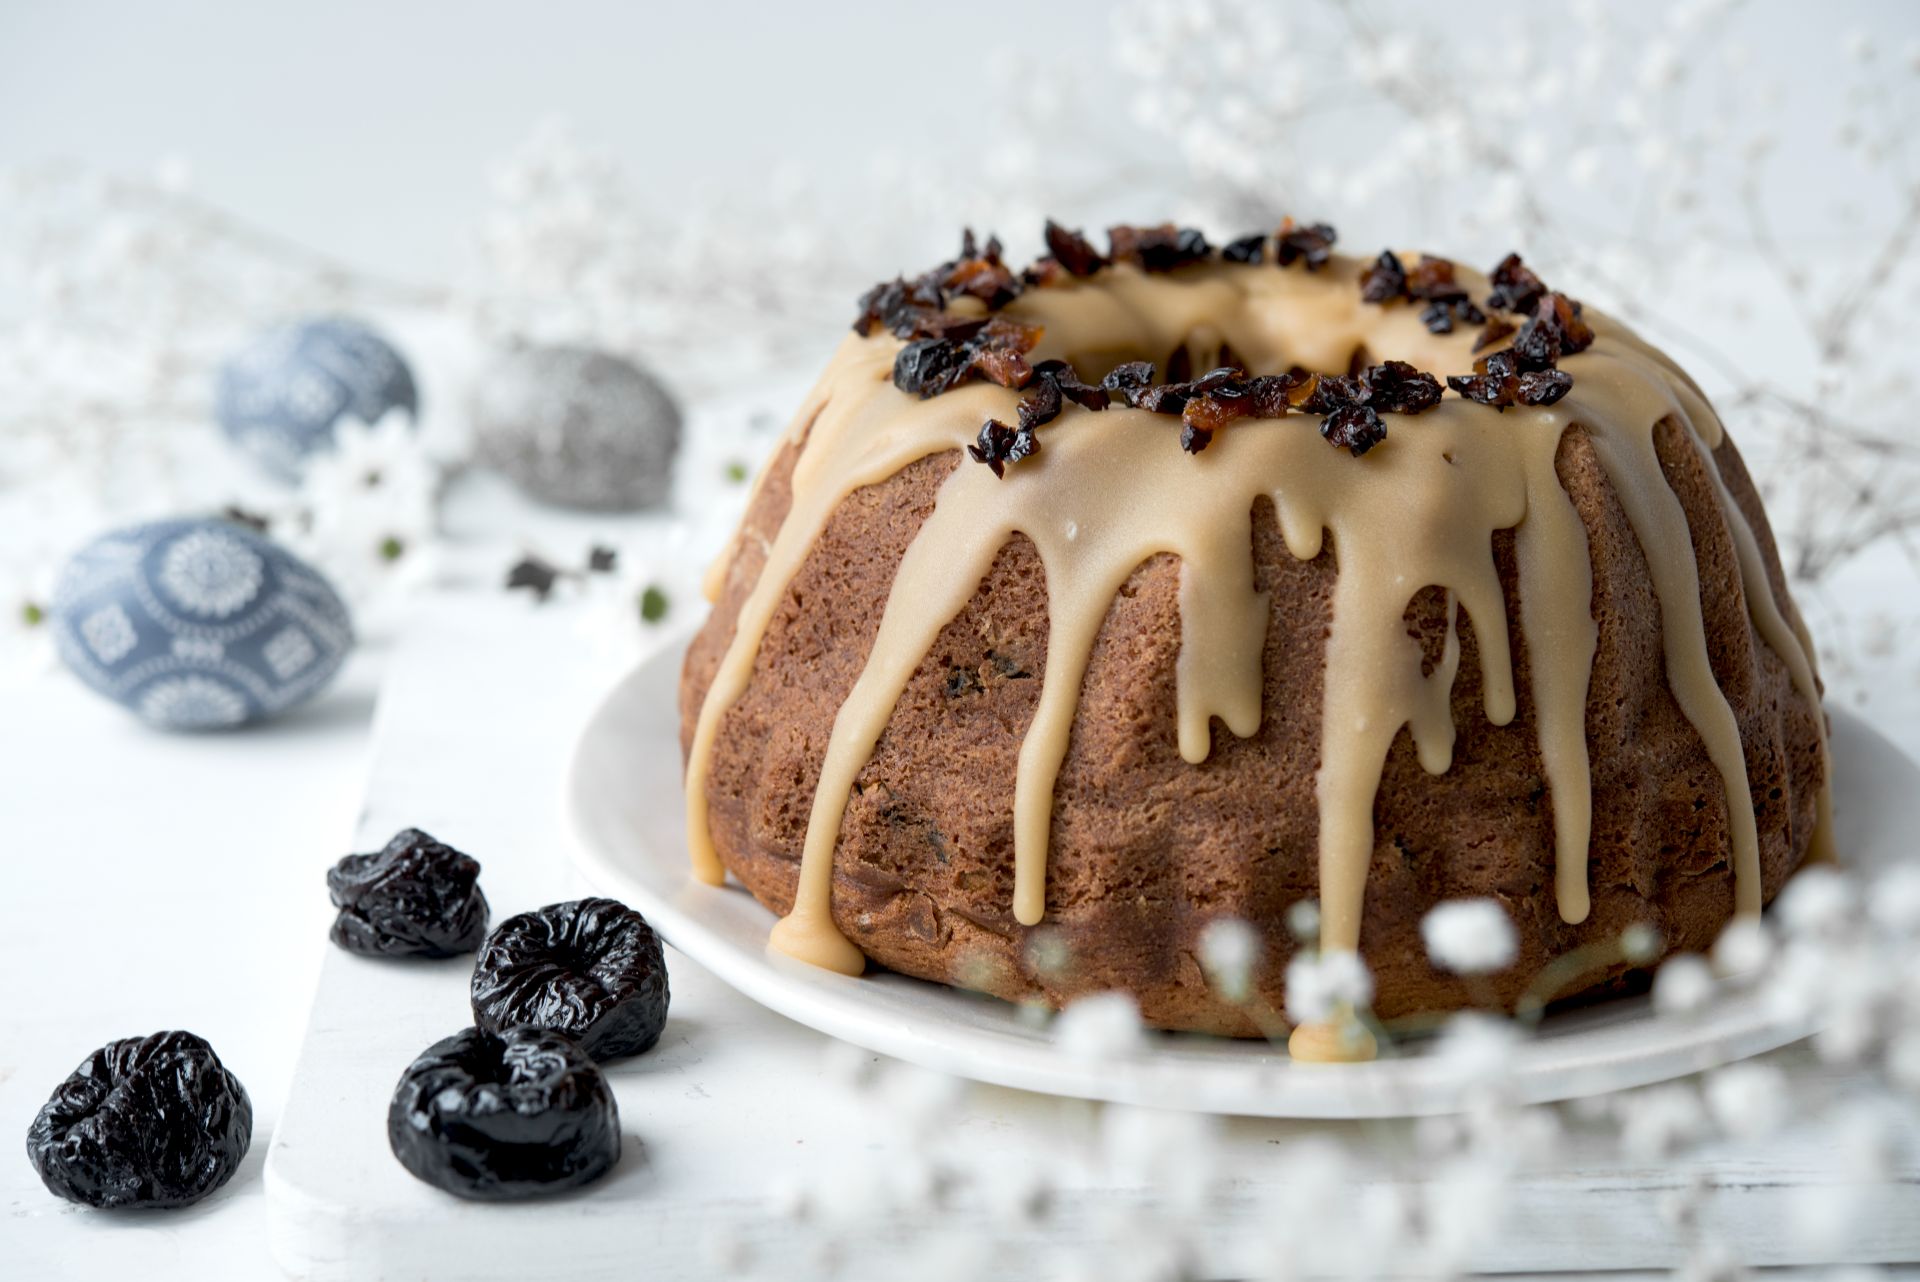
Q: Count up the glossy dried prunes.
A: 4